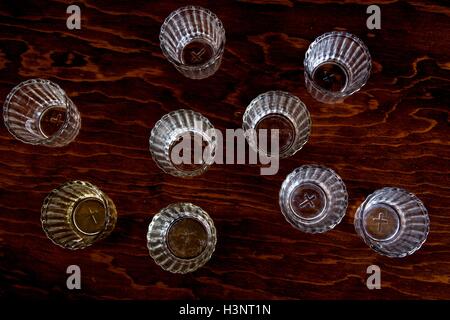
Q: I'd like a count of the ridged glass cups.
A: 9